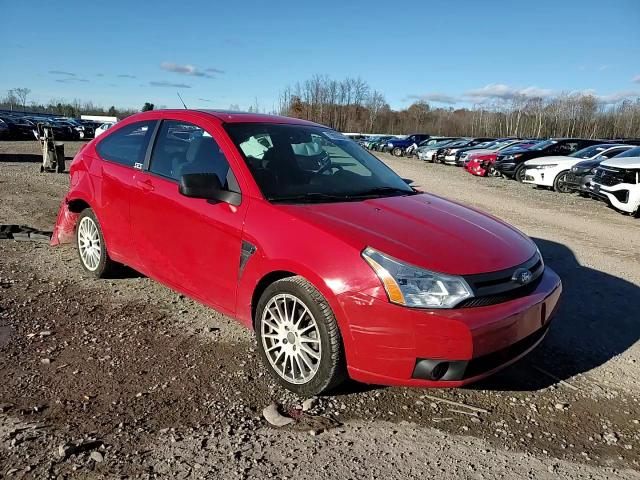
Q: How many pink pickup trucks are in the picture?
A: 0